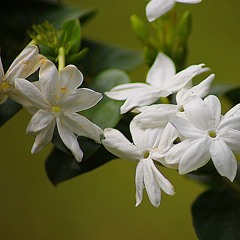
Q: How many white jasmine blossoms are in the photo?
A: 7